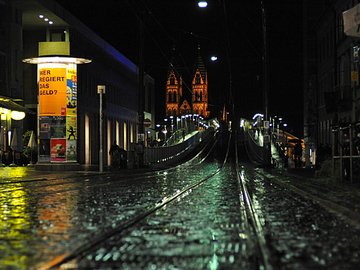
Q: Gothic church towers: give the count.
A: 2